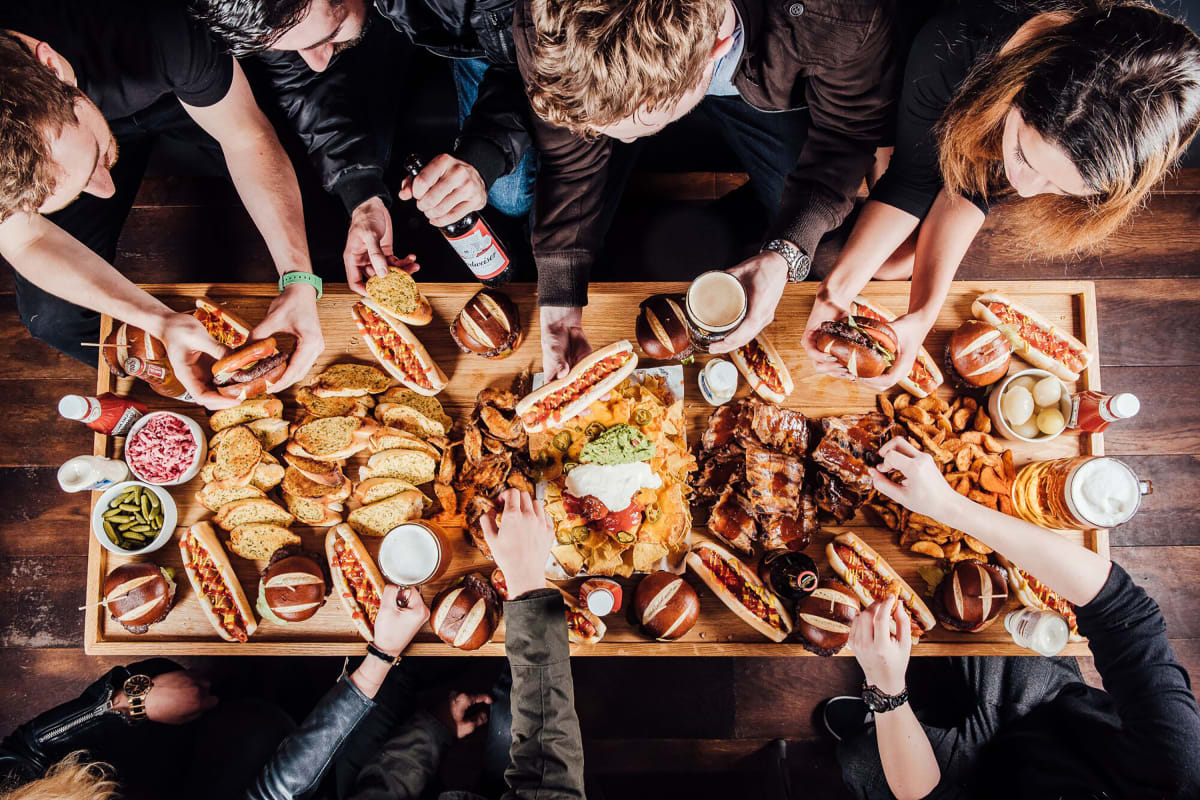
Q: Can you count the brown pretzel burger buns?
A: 12